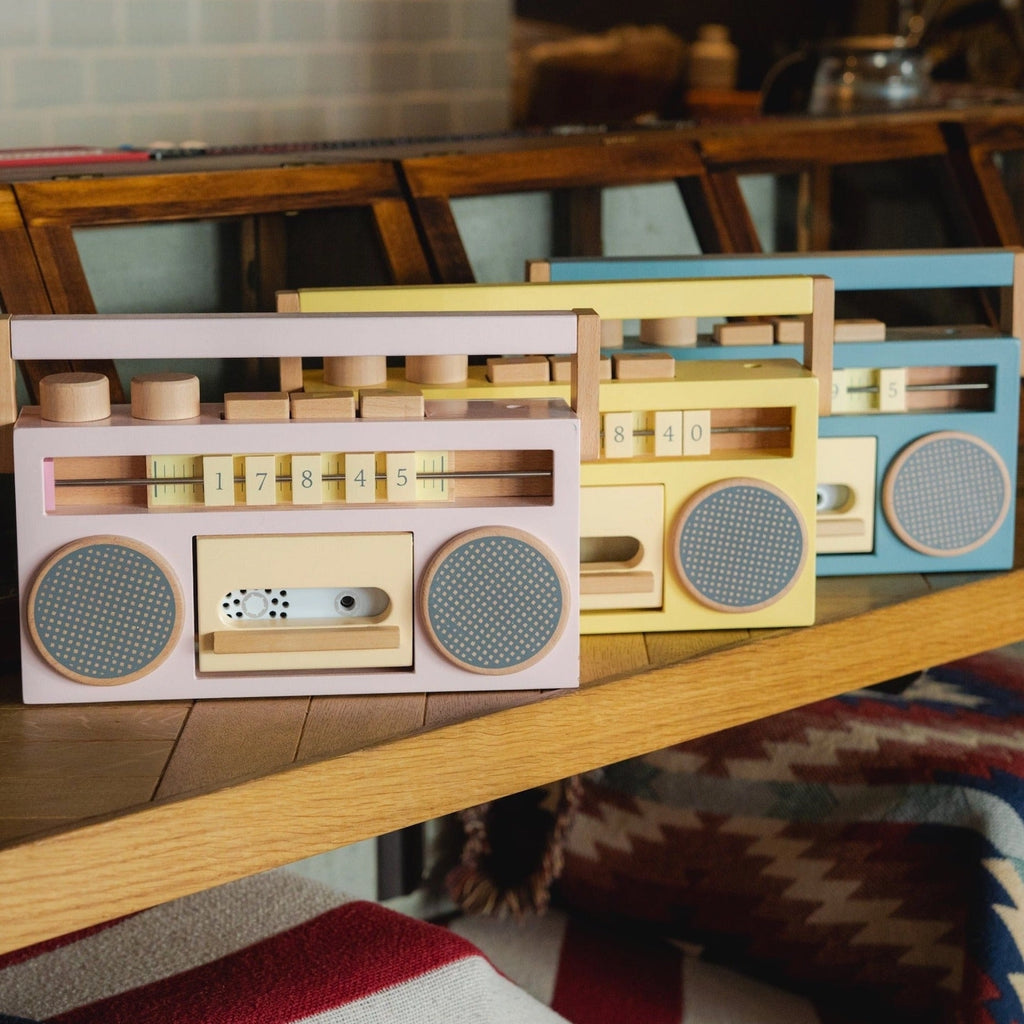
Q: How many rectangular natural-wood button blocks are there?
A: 9